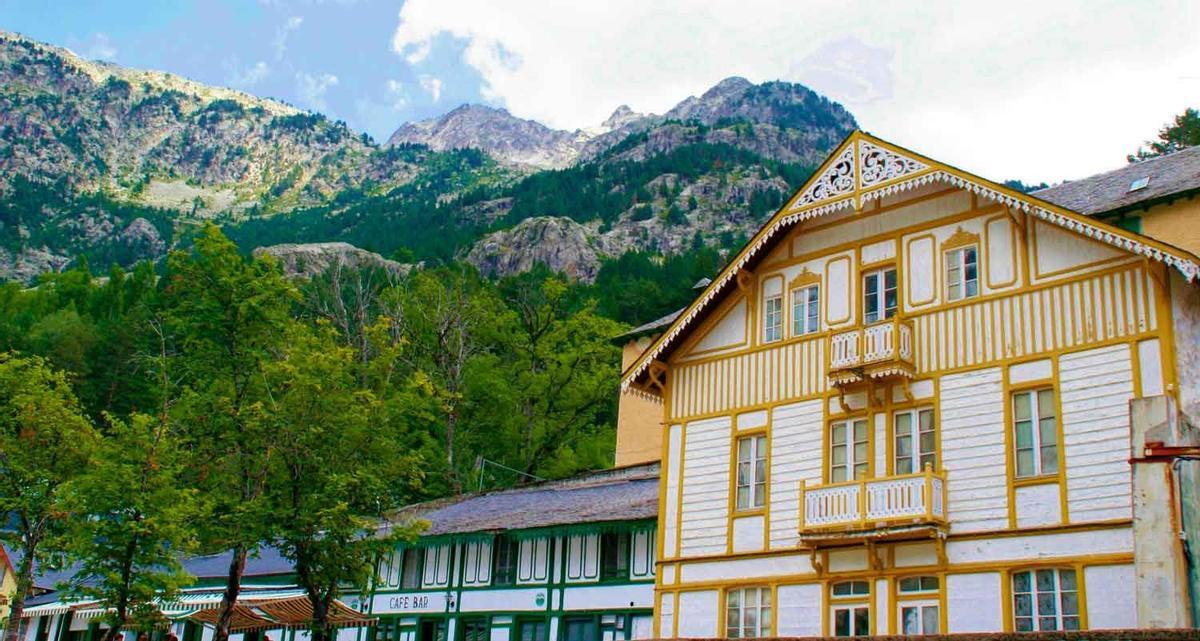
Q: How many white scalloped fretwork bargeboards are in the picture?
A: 2